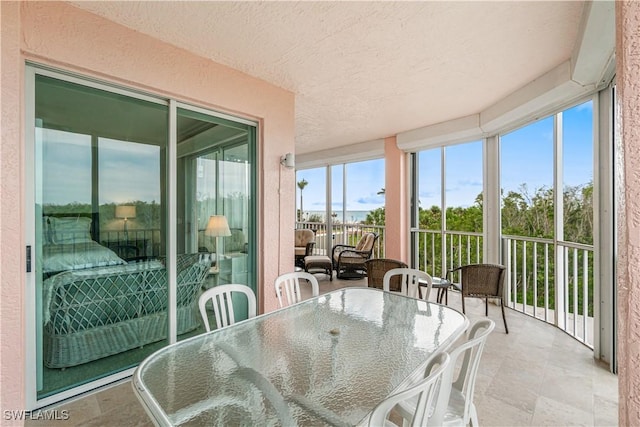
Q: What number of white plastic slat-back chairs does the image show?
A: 5